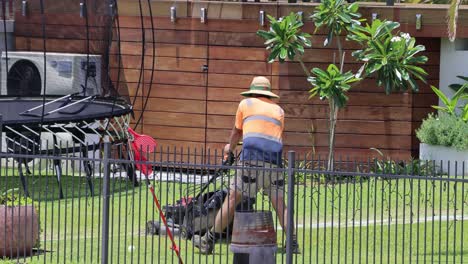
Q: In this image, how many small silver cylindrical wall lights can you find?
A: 9